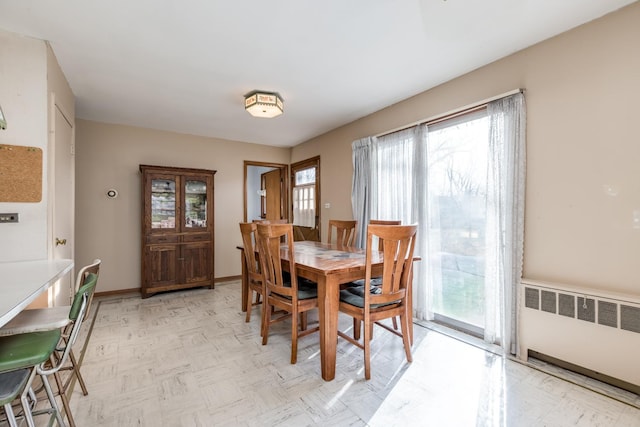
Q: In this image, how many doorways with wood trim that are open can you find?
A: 1